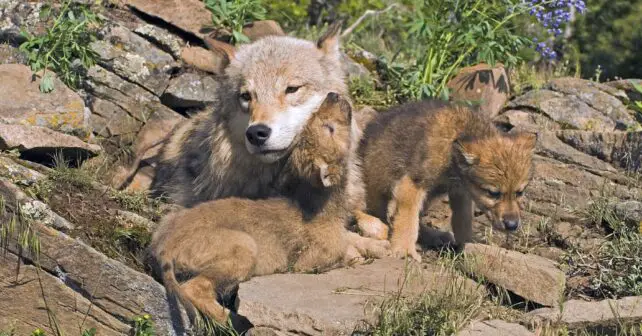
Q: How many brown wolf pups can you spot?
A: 2